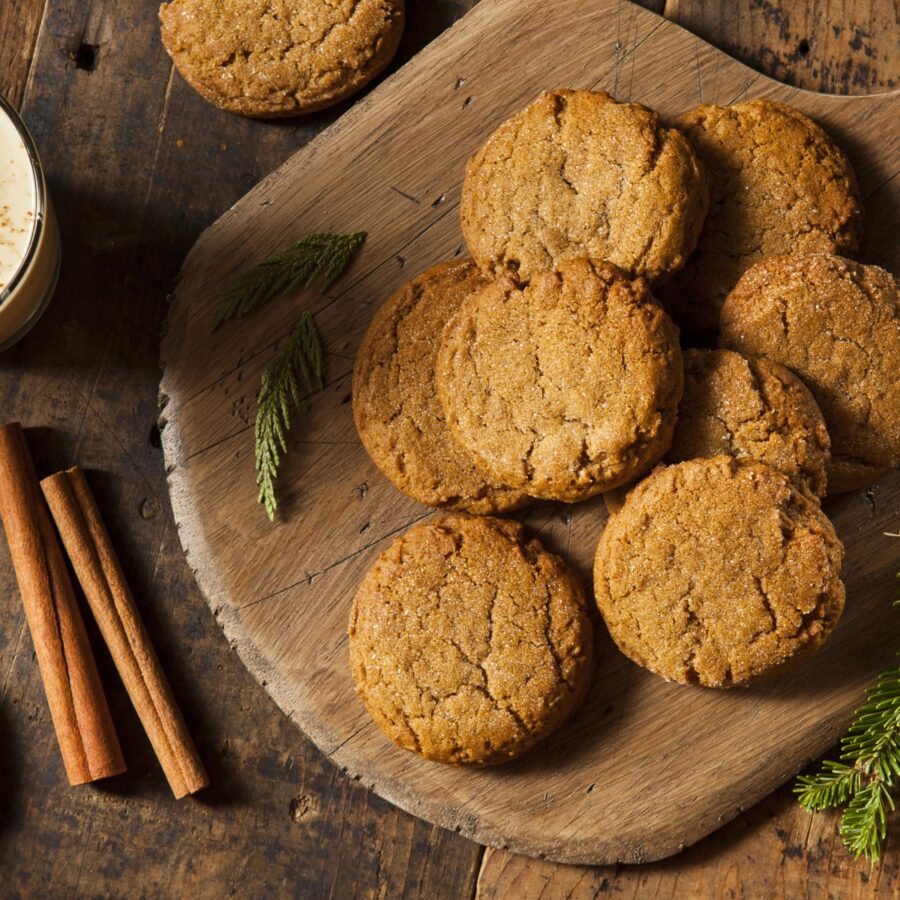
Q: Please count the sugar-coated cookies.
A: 9